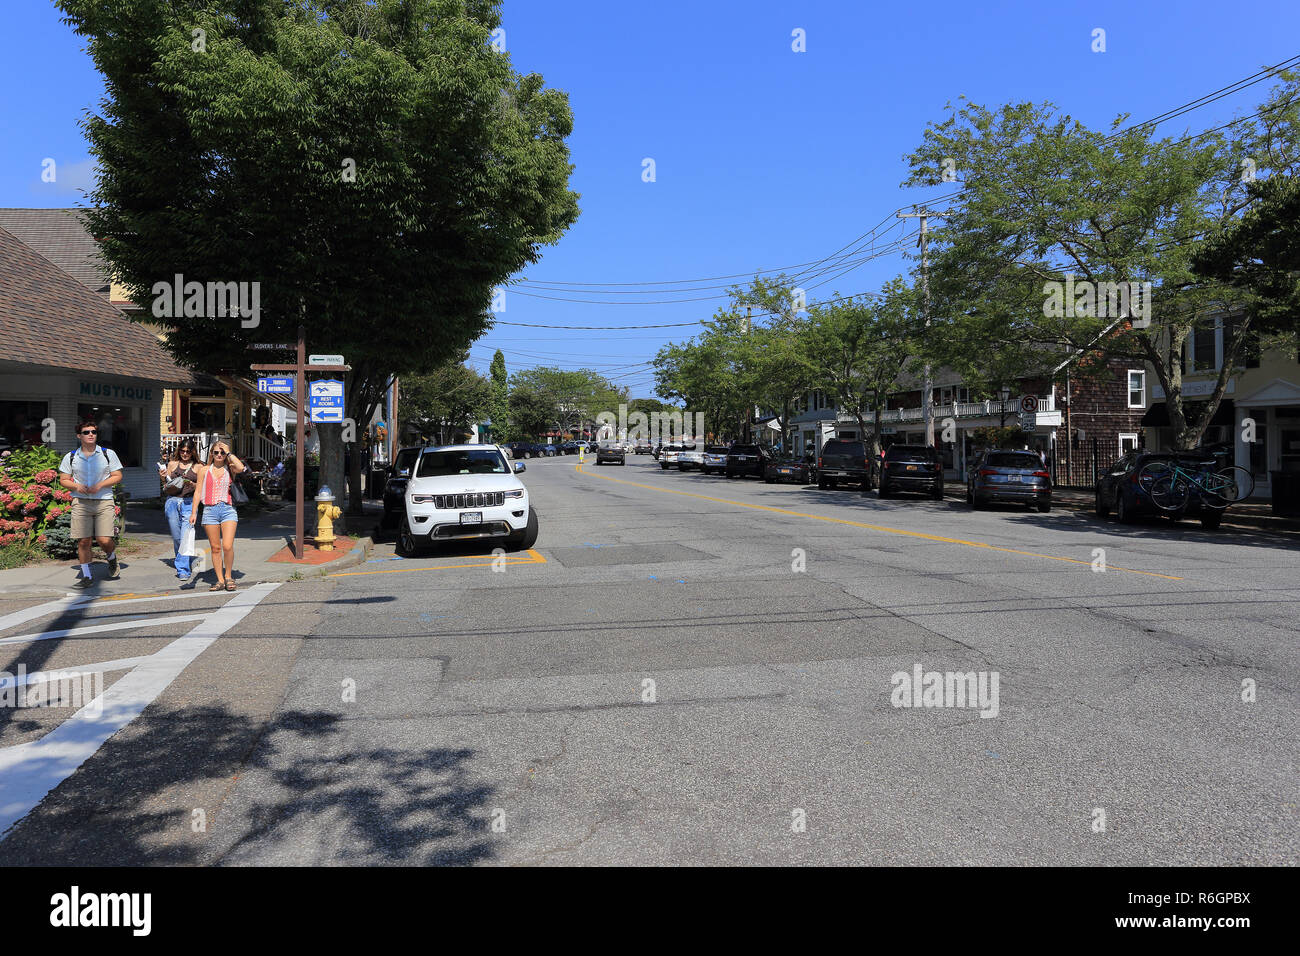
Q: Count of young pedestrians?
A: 3